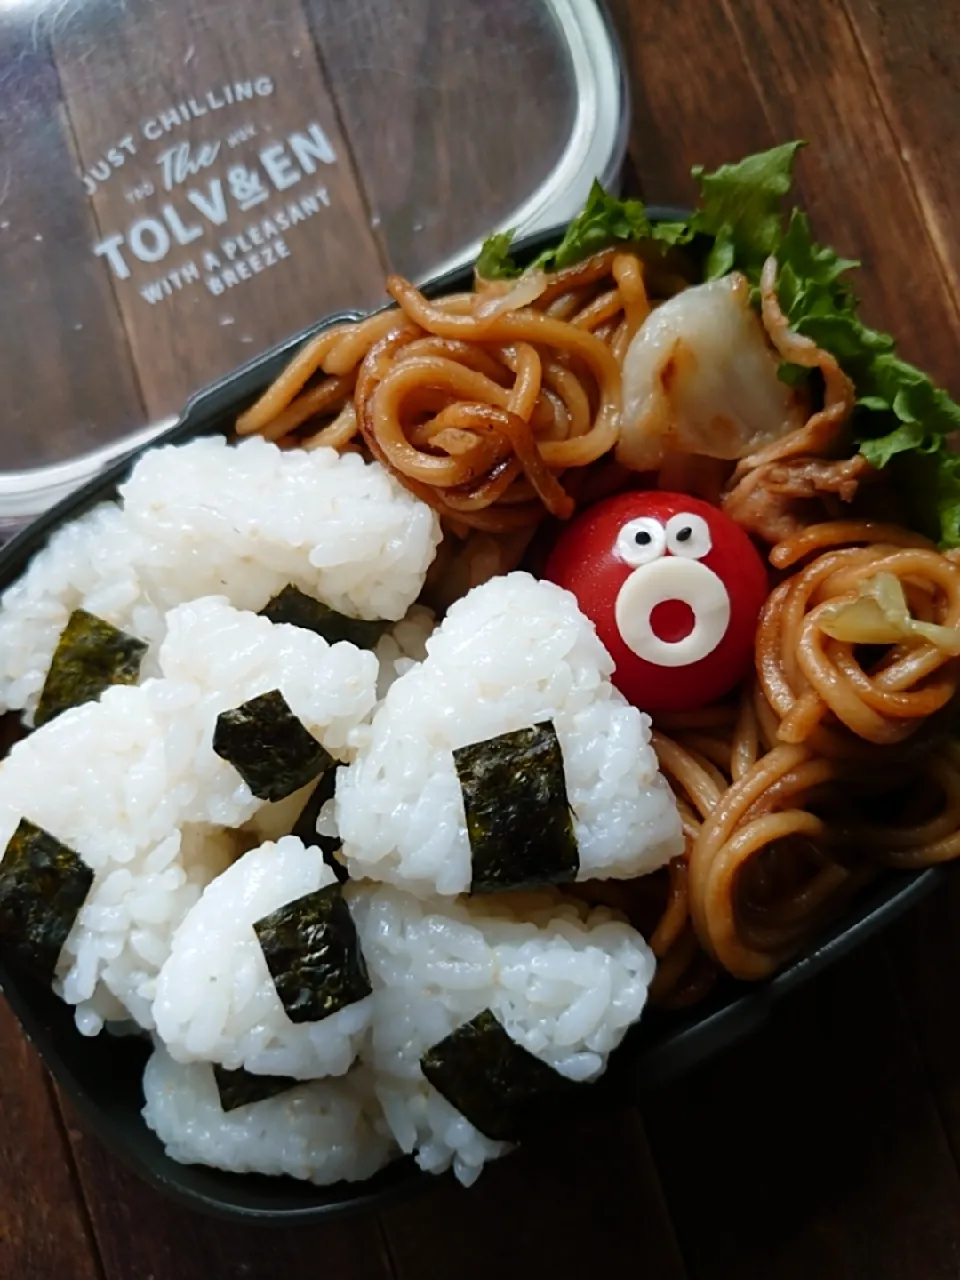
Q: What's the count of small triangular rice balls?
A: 8